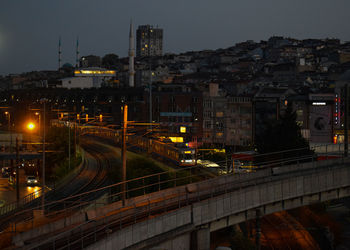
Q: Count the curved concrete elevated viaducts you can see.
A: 1